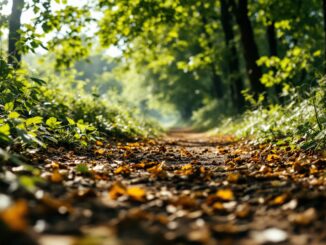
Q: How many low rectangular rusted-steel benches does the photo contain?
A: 0